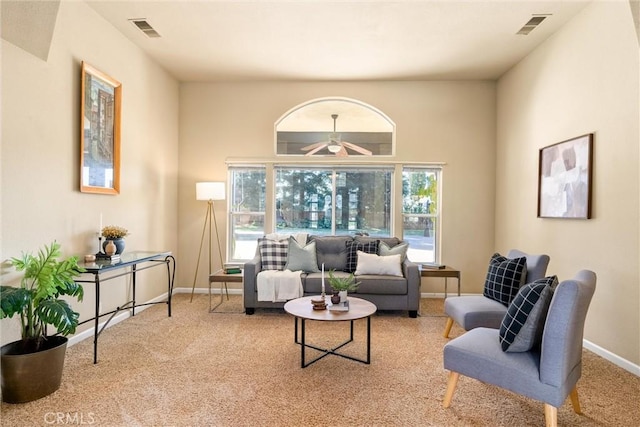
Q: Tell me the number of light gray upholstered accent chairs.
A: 2